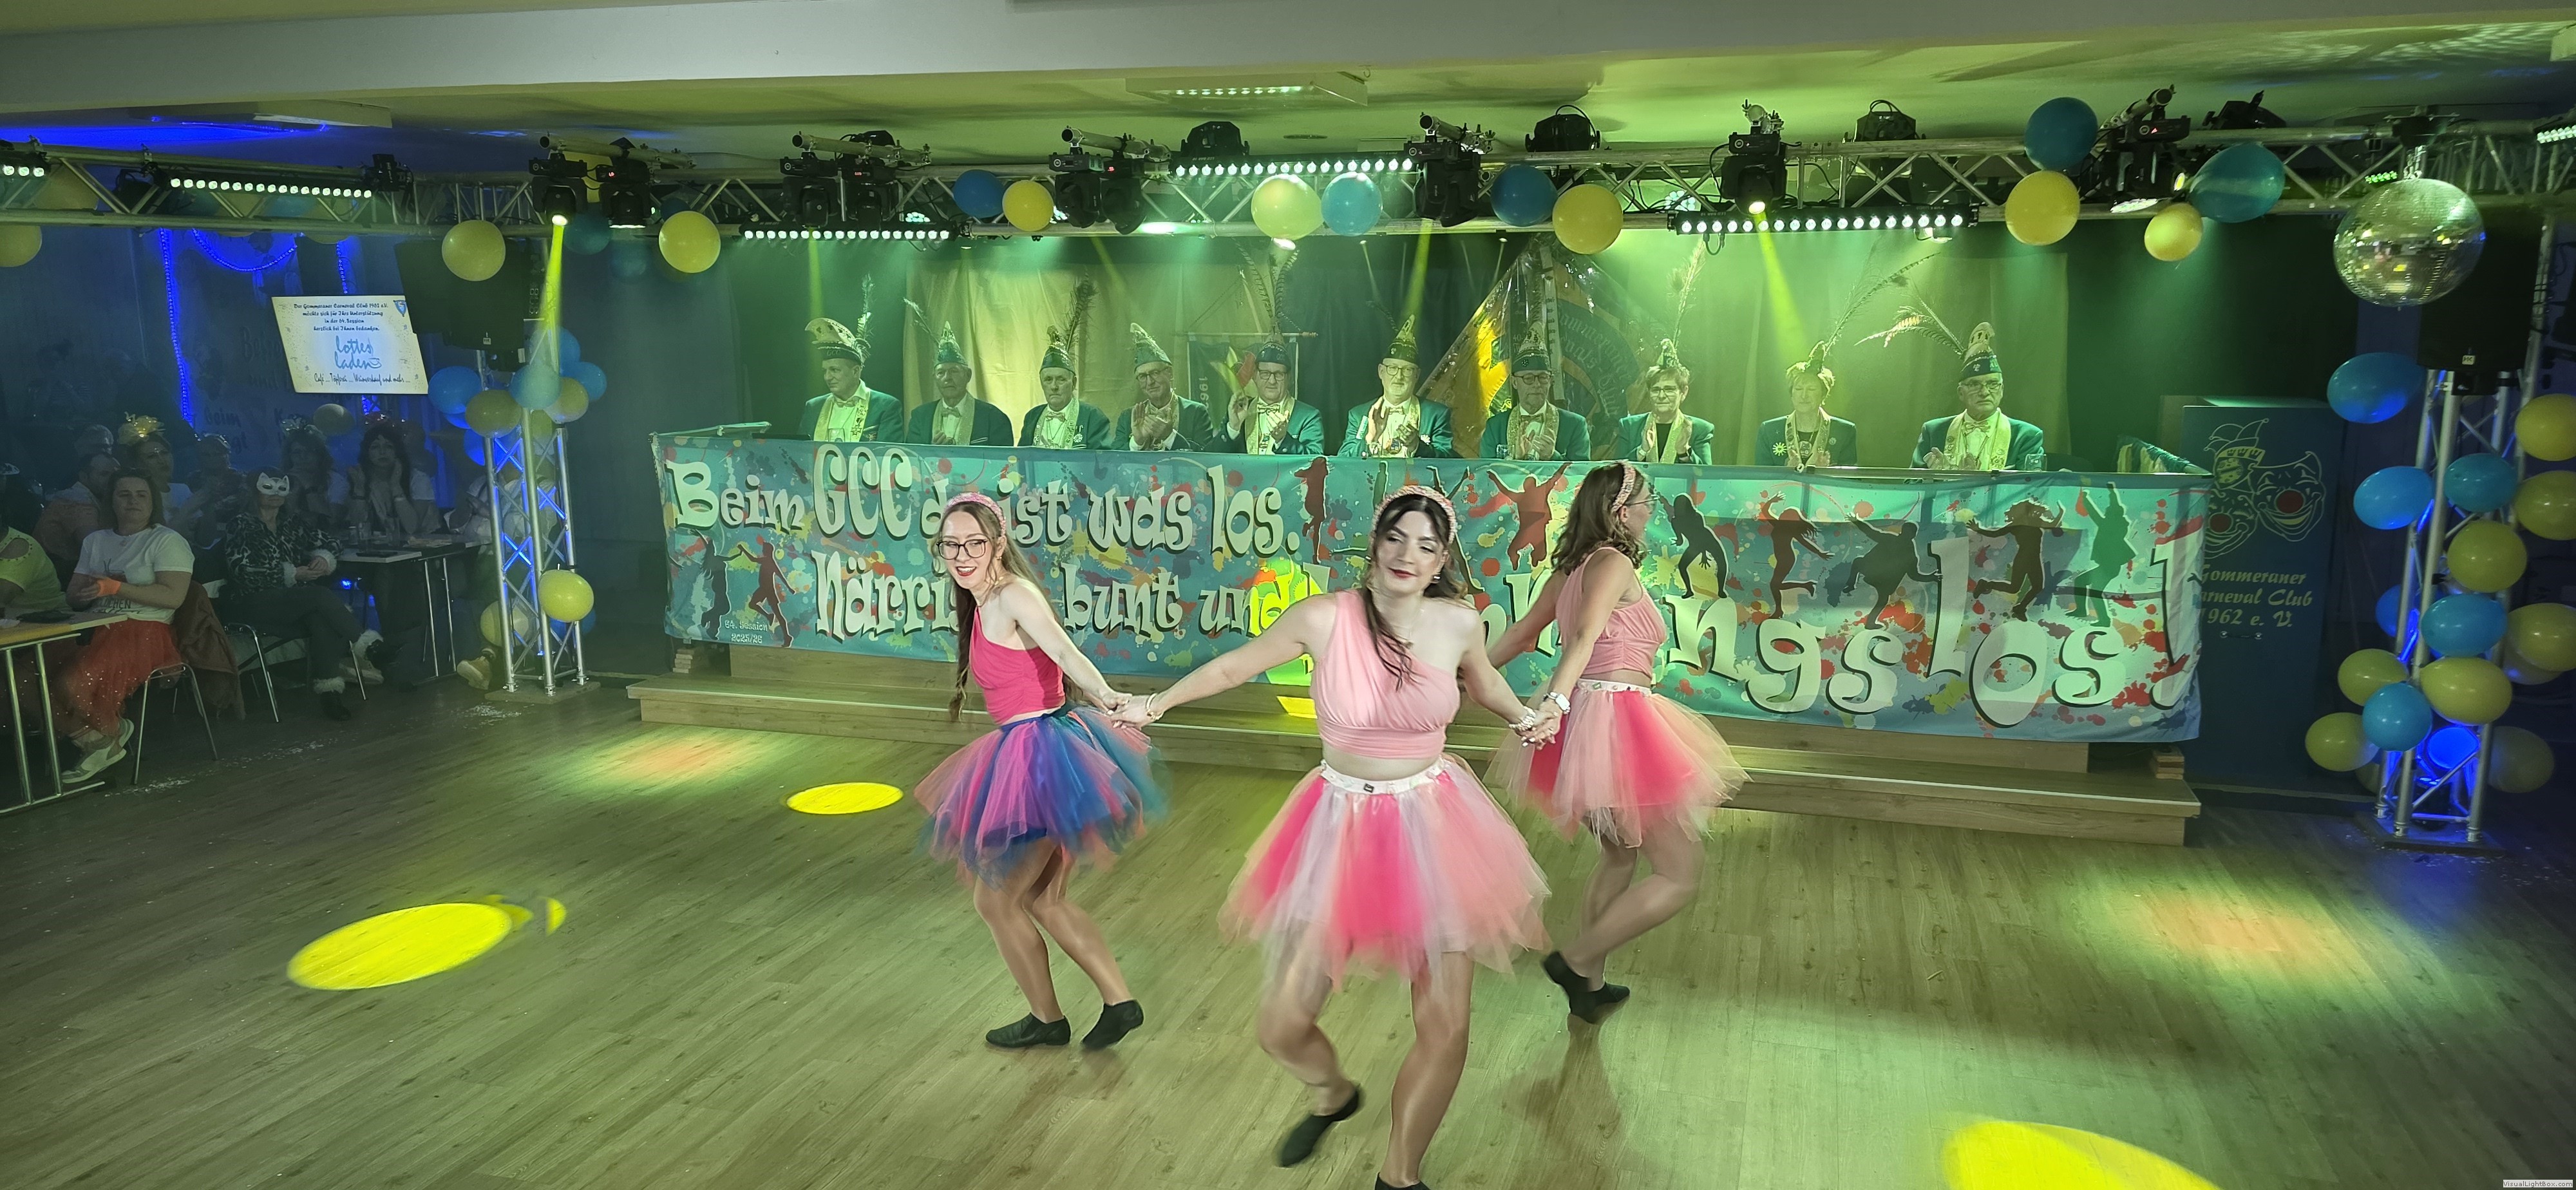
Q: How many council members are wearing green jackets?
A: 10